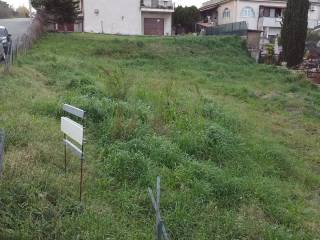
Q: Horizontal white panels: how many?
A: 3